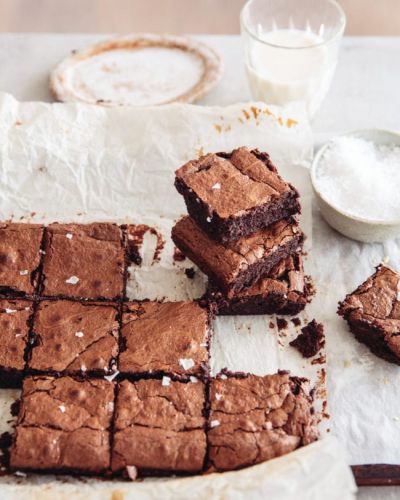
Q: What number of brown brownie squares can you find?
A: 12